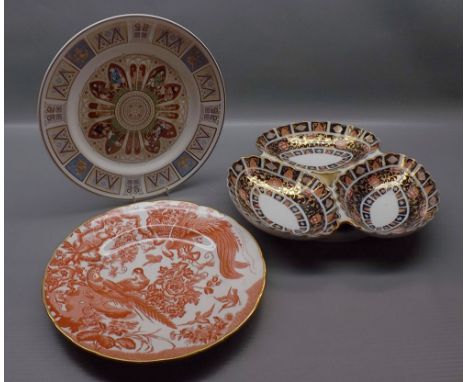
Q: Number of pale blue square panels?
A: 4